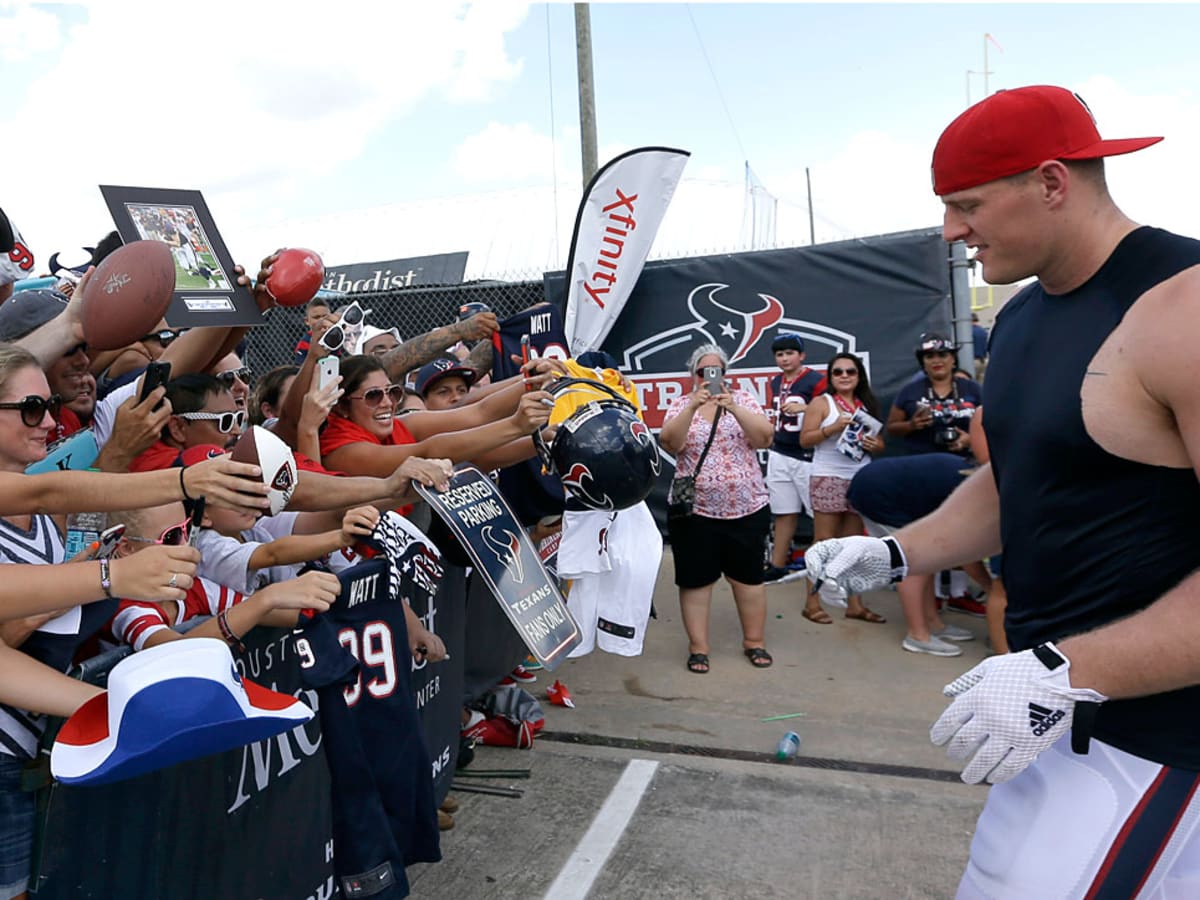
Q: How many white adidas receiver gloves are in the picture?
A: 2